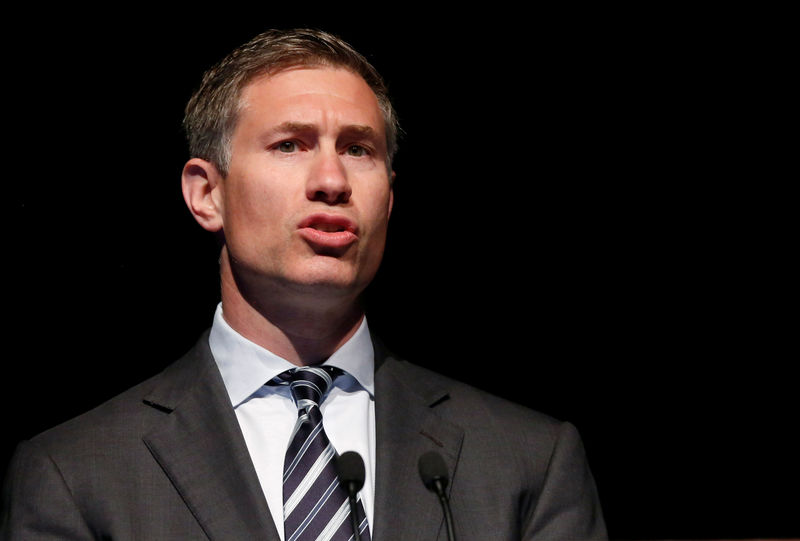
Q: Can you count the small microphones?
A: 2